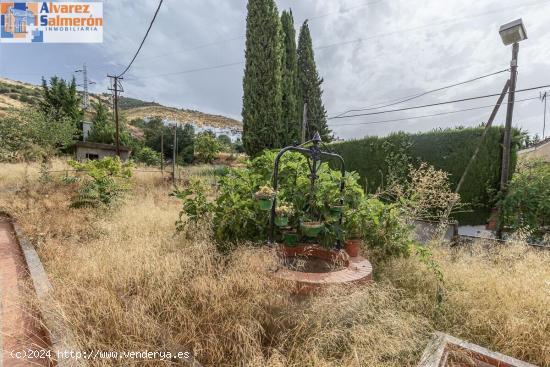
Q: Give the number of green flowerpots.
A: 5